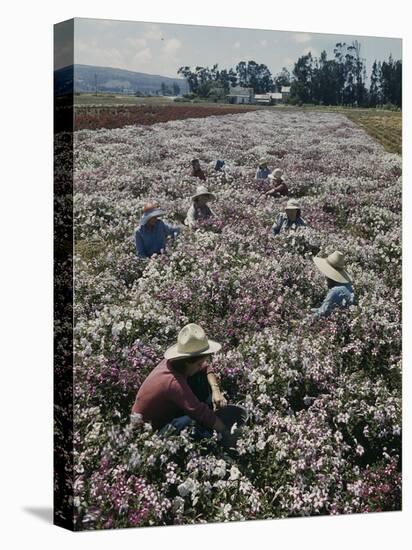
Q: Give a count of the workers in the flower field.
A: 9